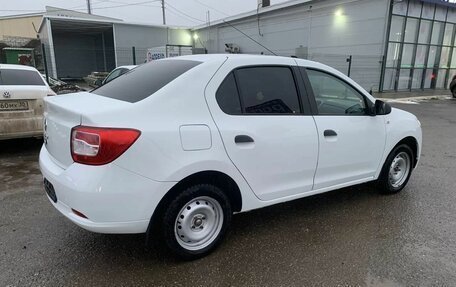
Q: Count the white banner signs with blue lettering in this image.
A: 1